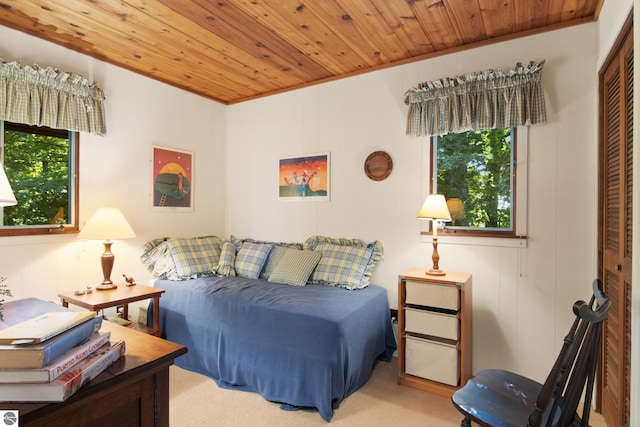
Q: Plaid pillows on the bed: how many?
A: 4